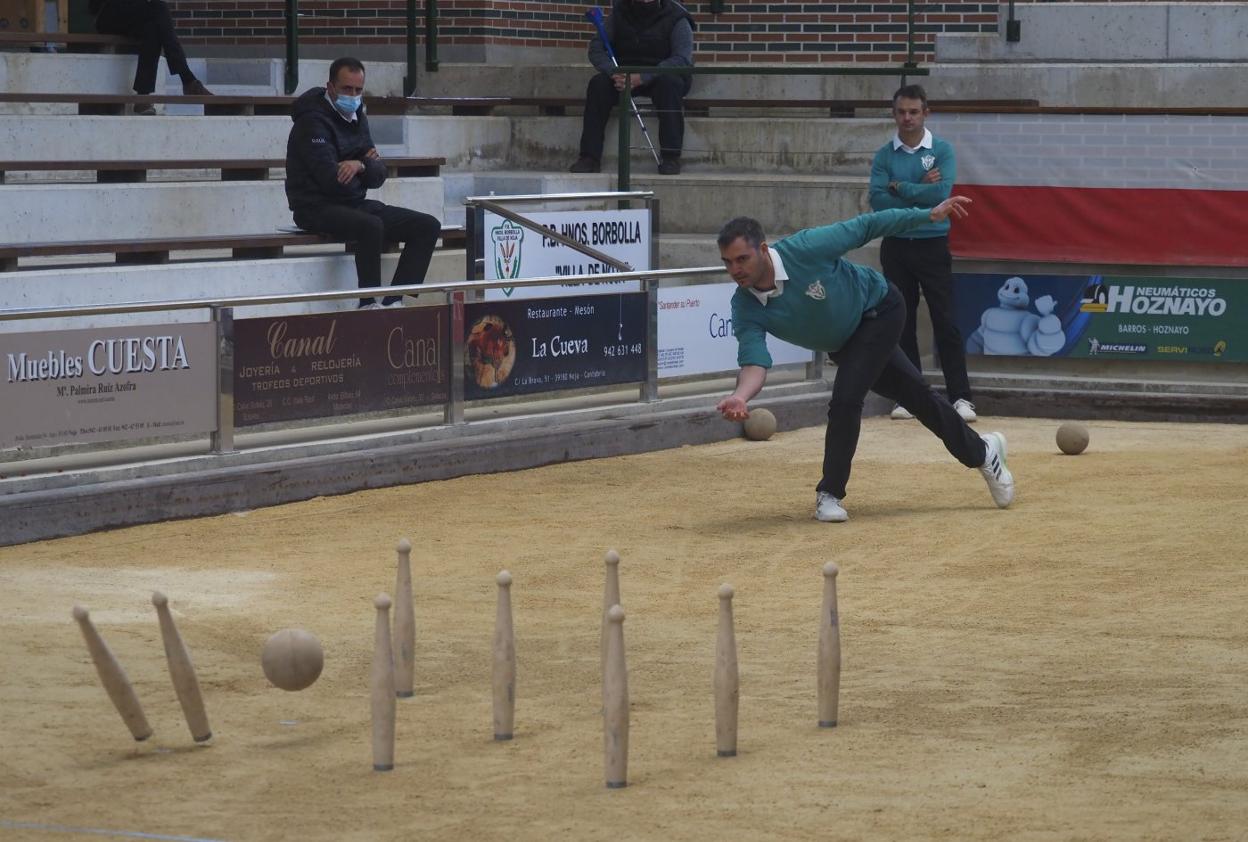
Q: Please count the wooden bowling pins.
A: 9